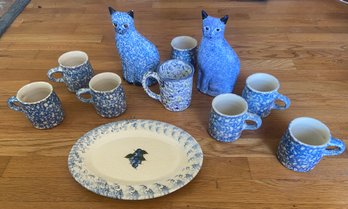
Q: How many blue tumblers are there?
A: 8